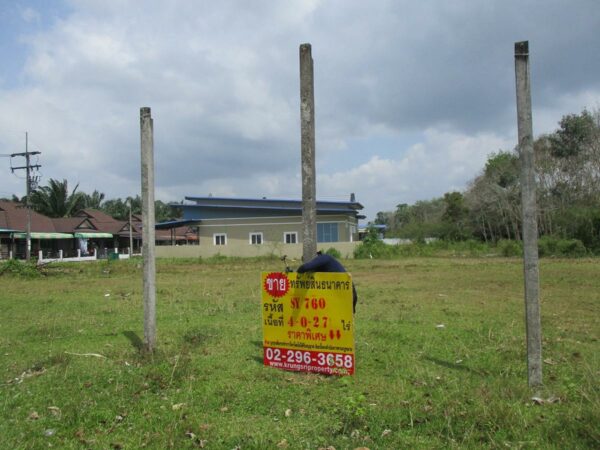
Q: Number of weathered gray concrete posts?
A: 3